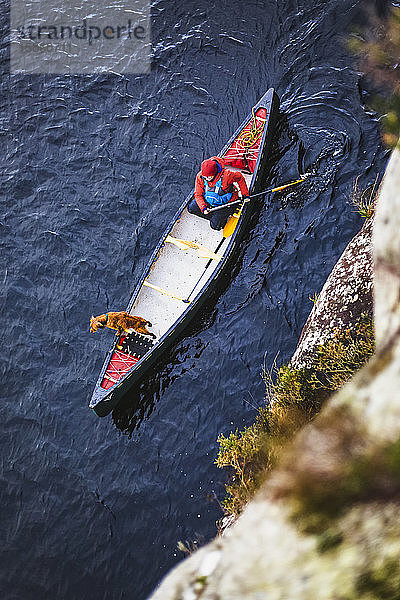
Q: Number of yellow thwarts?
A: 2